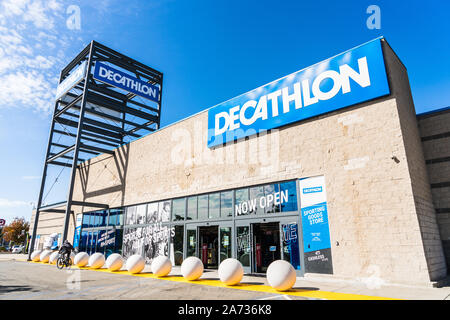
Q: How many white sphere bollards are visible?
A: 12